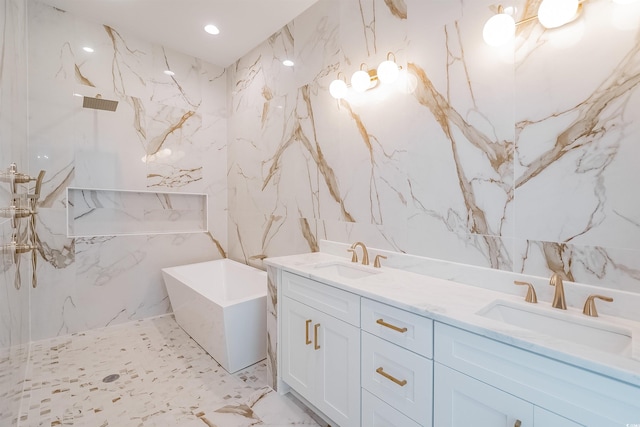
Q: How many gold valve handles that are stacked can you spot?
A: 3